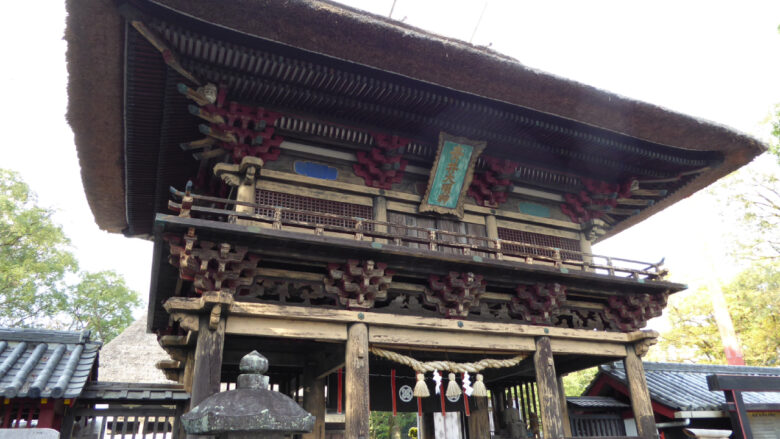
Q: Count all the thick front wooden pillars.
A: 4